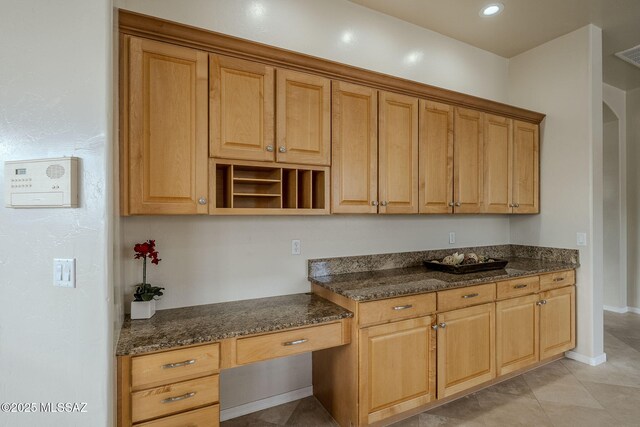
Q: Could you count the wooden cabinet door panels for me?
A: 13